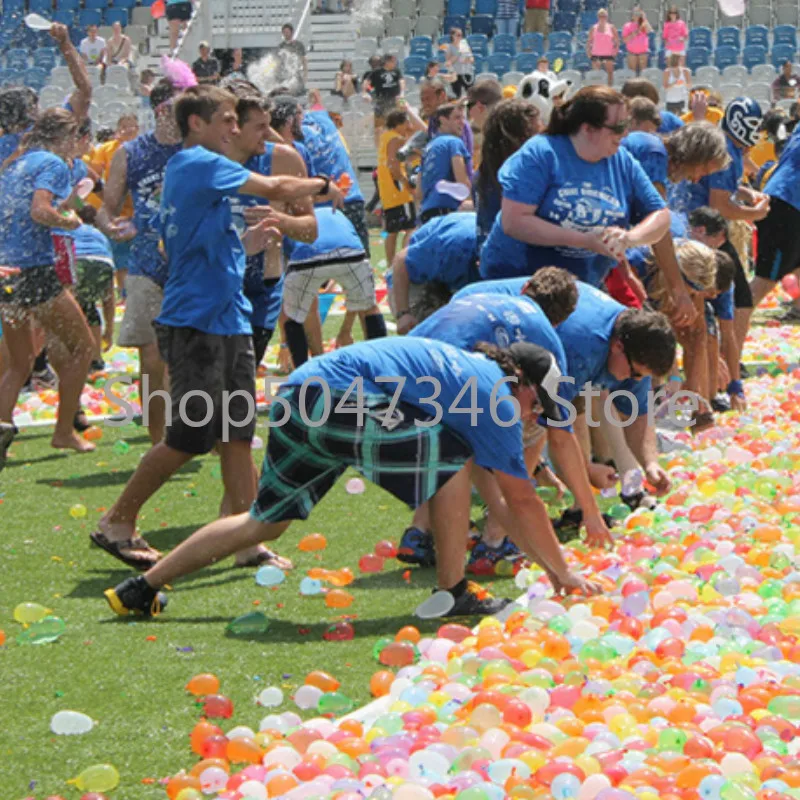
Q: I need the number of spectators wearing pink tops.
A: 3